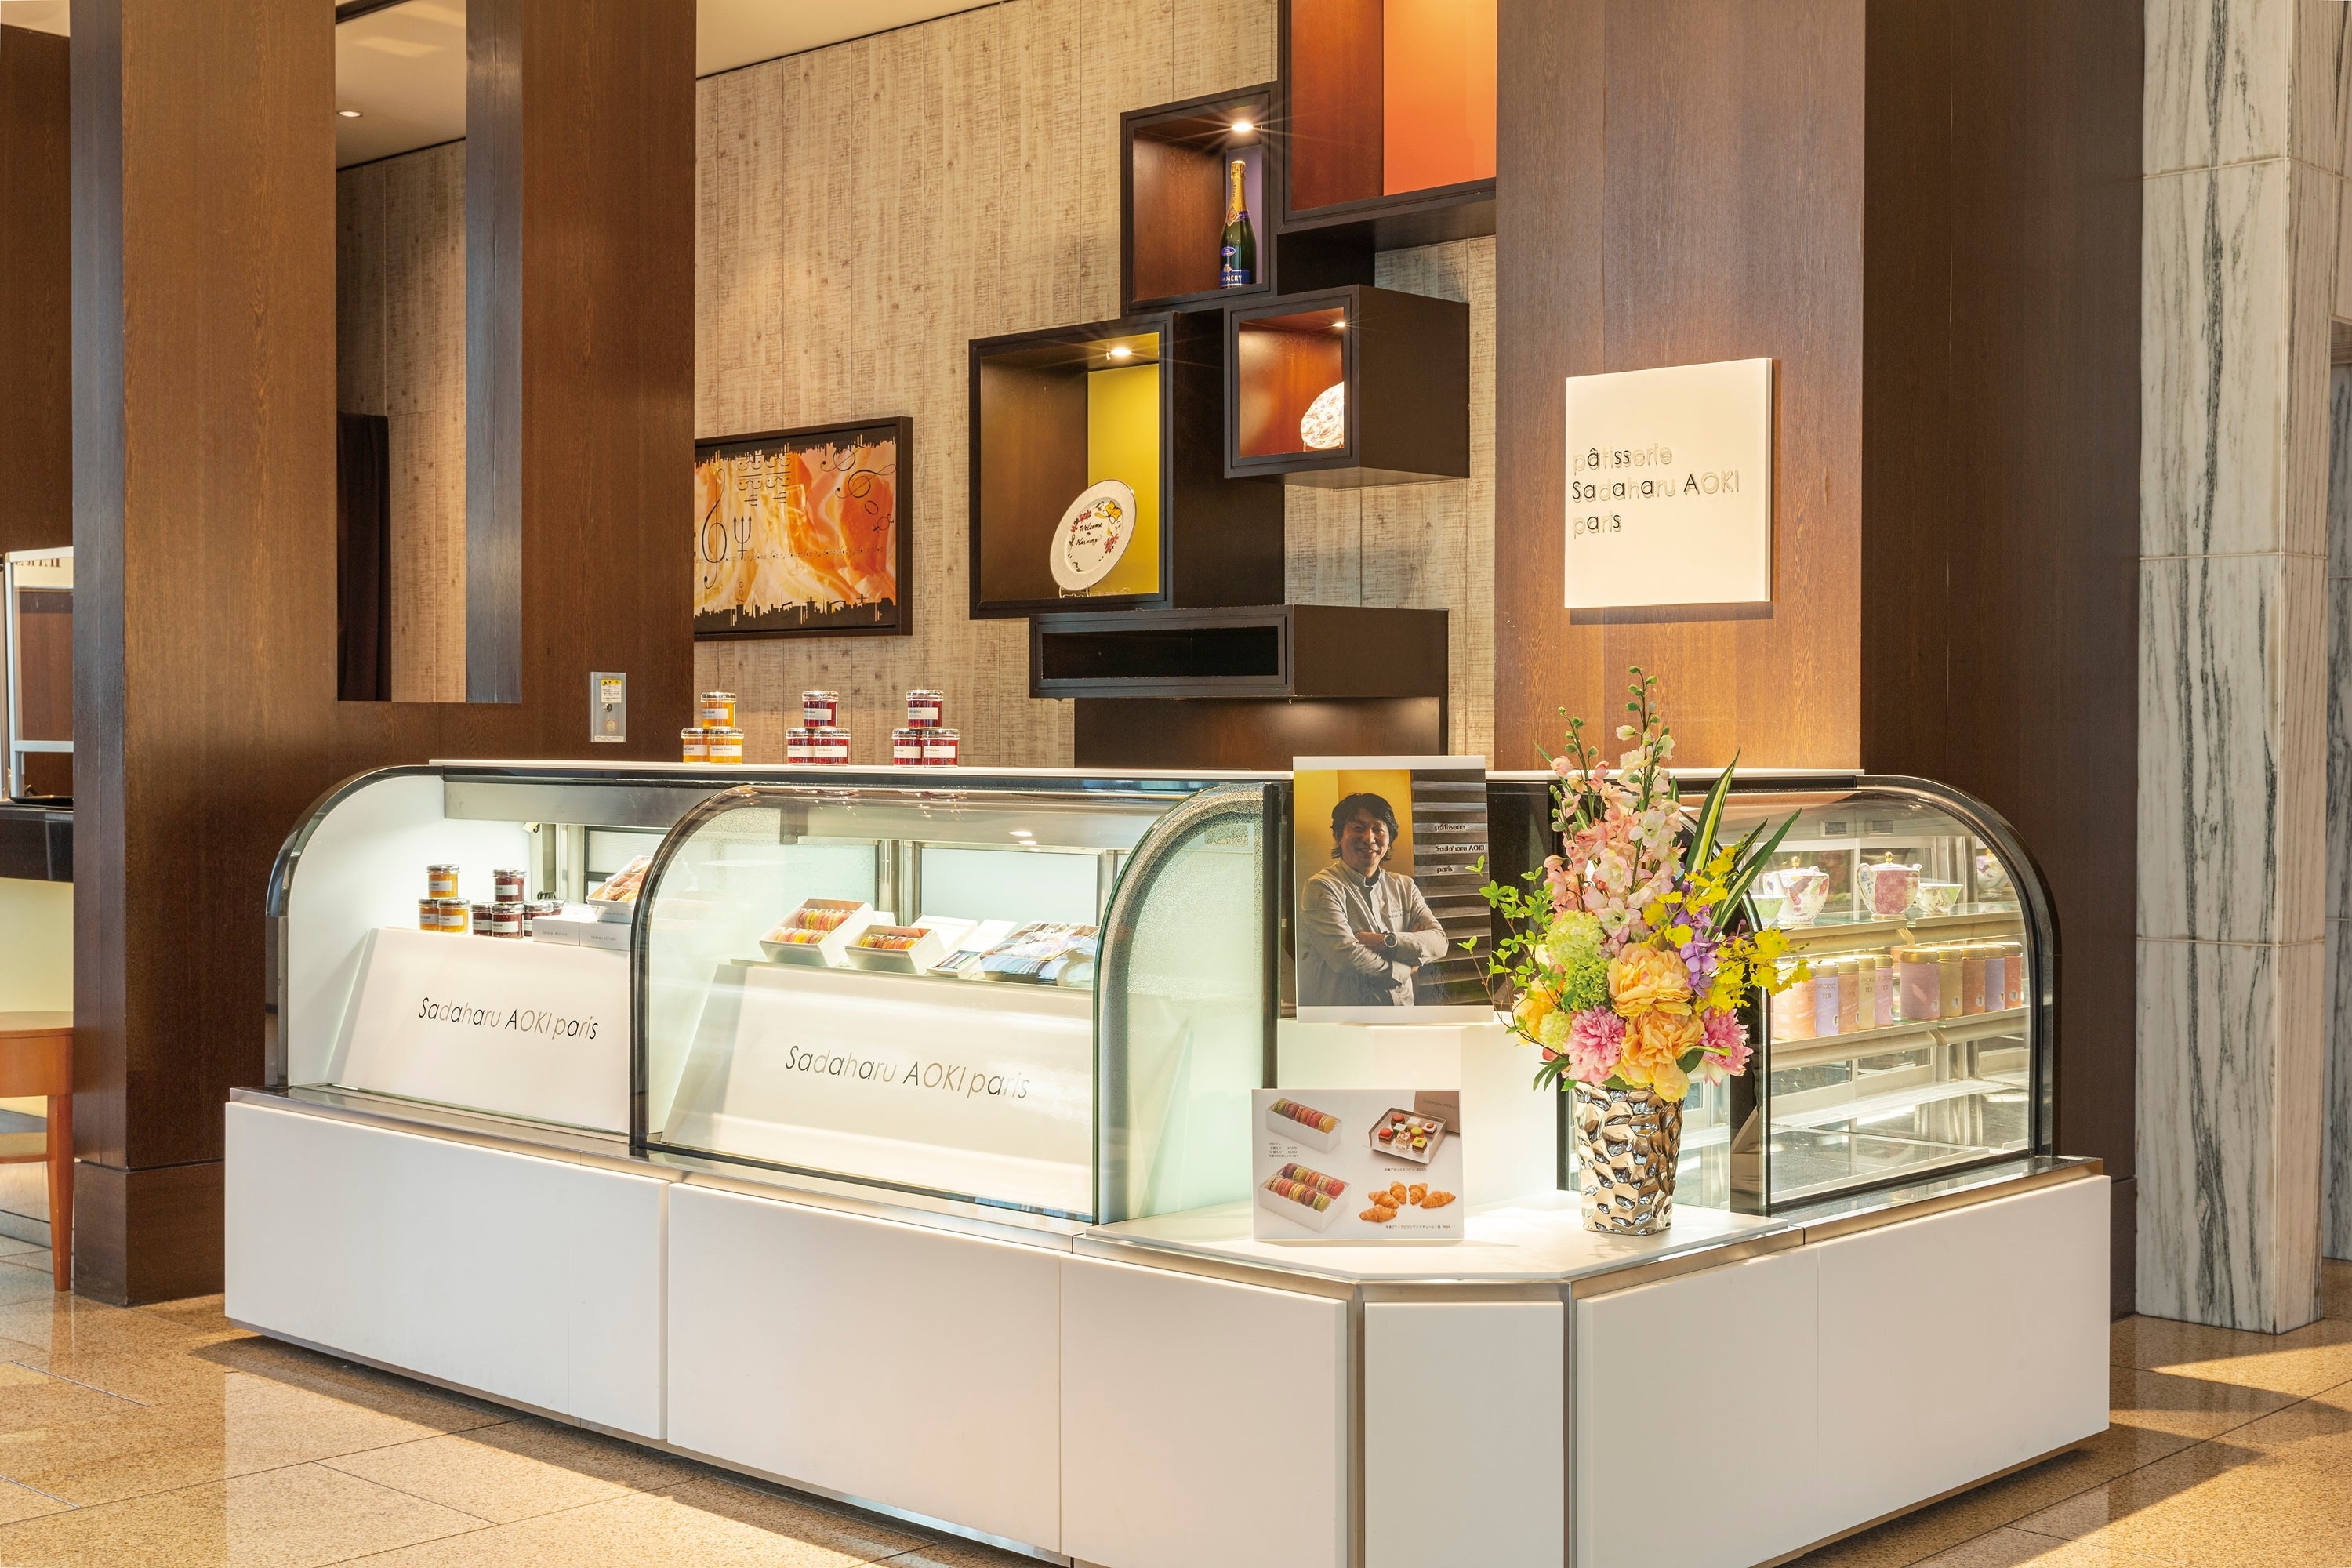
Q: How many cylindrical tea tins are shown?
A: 10